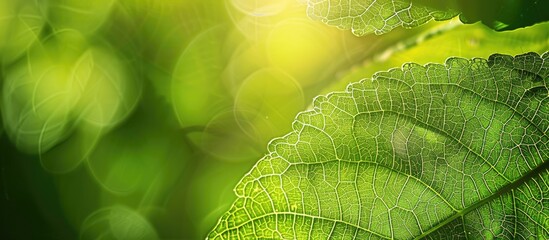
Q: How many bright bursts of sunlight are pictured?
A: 1